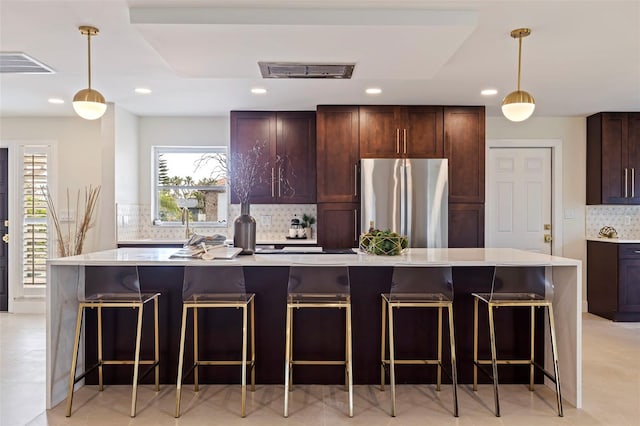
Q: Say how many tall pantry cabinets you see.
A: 2